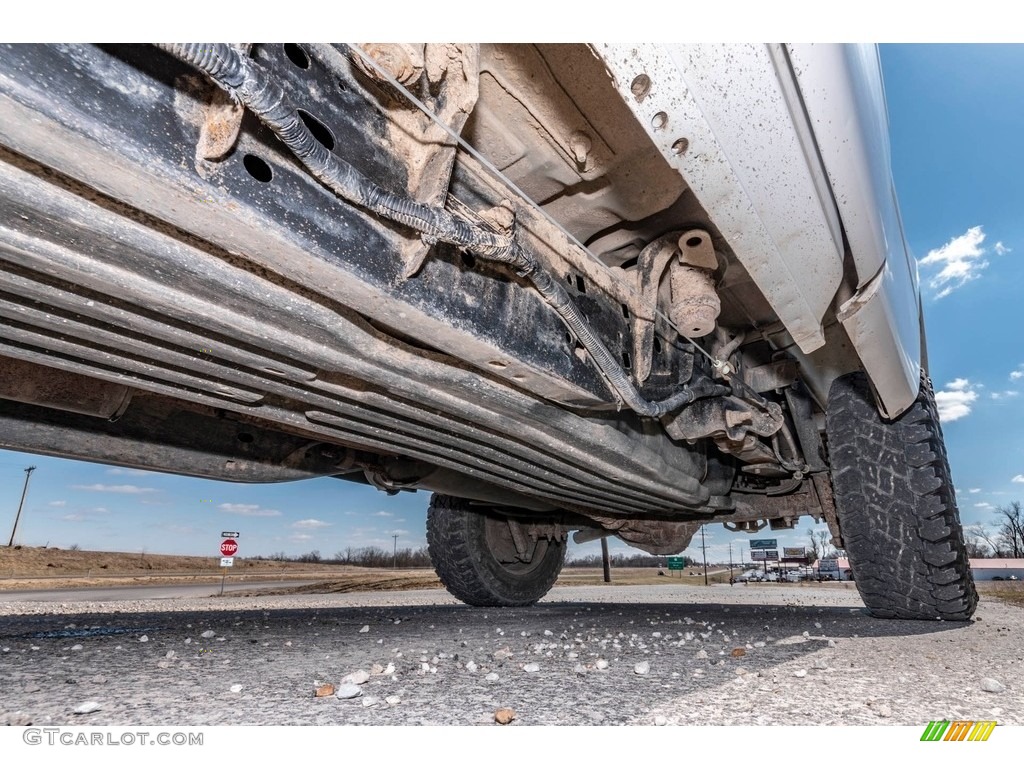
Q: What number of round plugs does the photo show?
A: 3